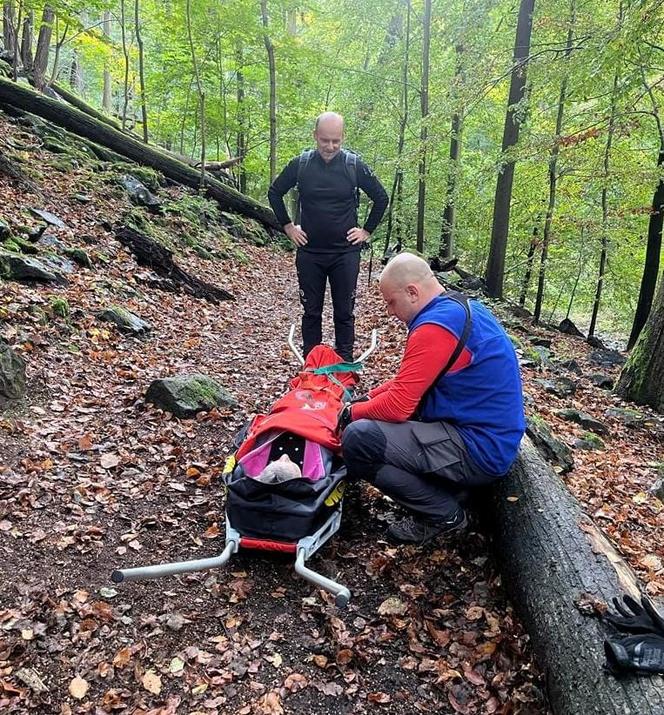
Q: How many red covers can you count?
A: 1